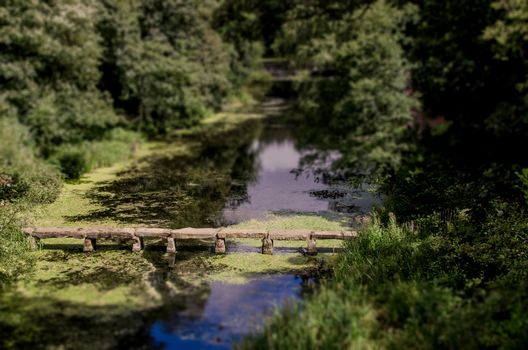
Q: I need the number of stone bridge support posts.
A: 6